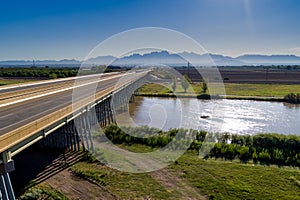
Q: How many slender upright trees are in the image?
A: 3